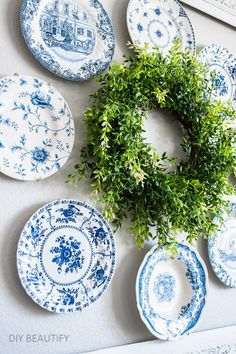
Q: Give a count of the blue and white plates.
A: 7